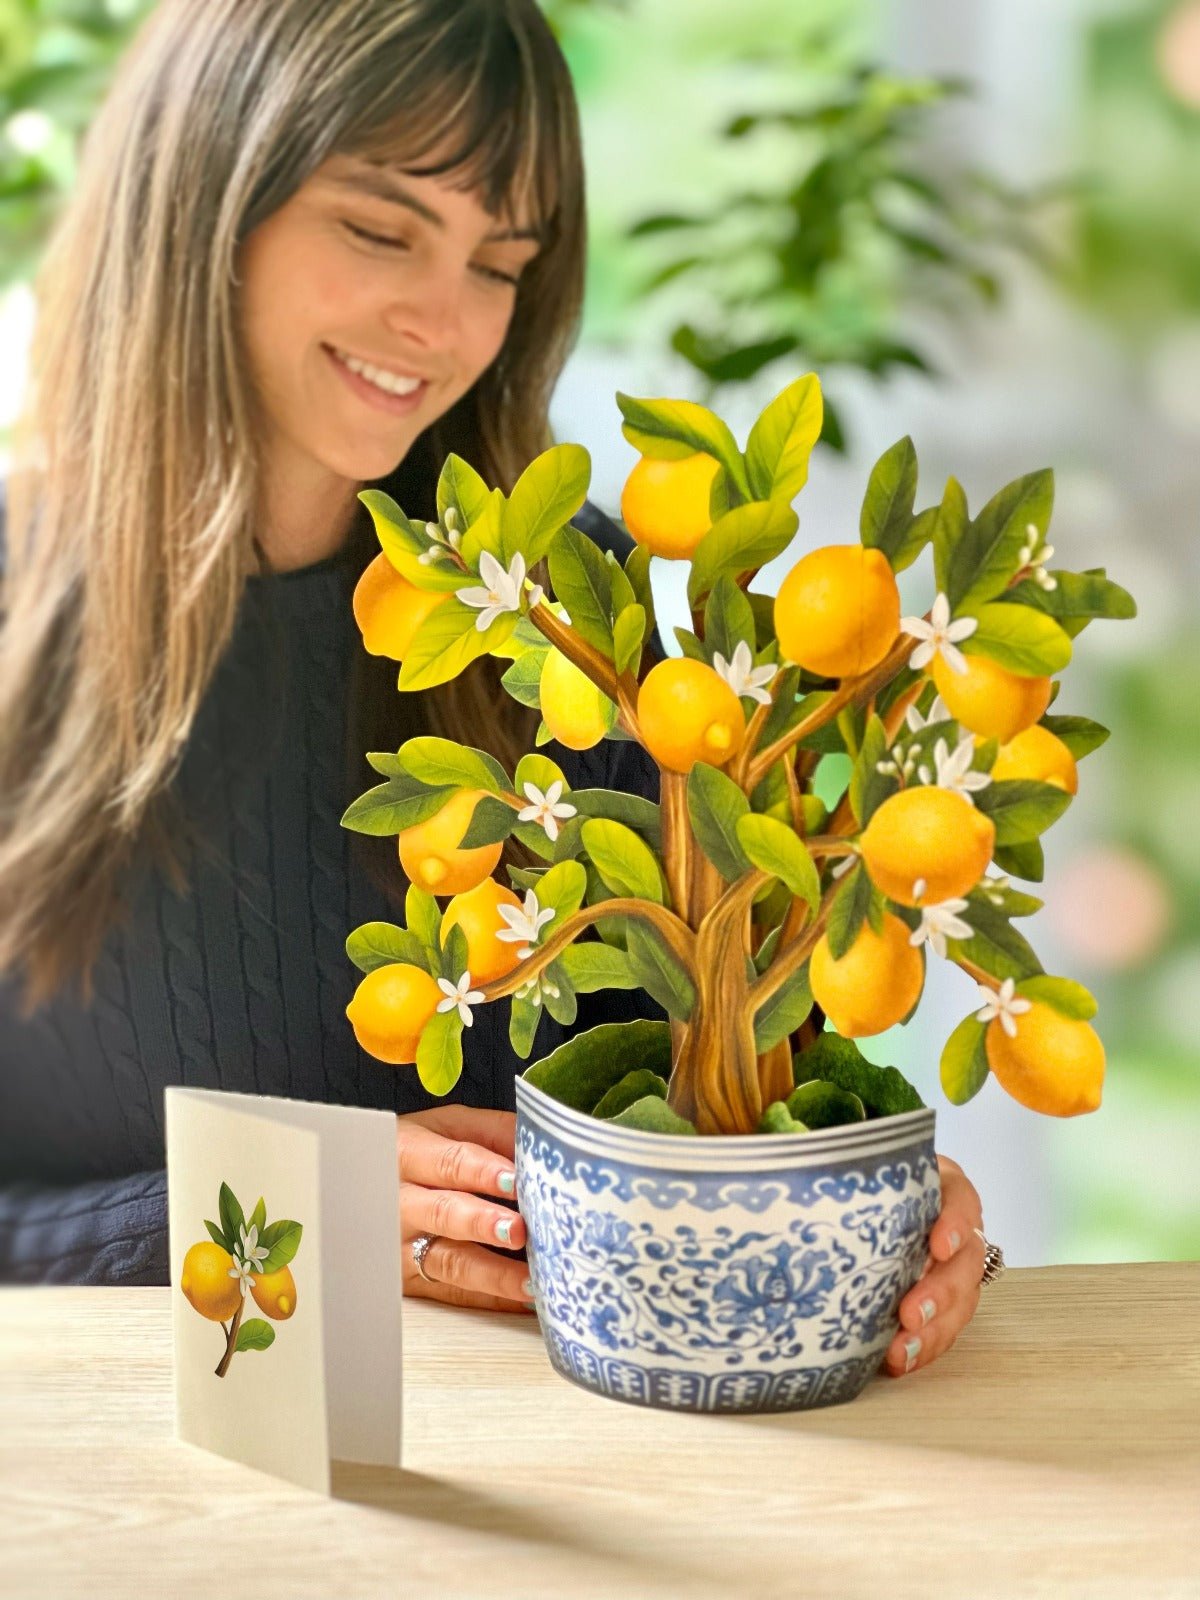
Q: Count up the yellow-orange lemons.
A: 15